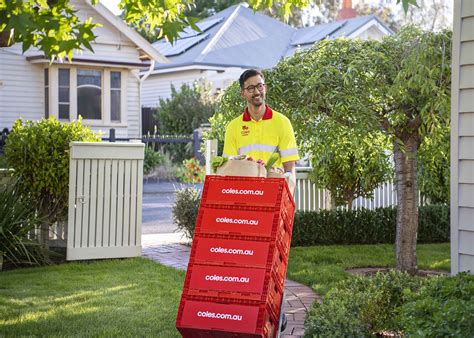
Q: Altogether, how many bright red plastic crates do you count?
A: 5